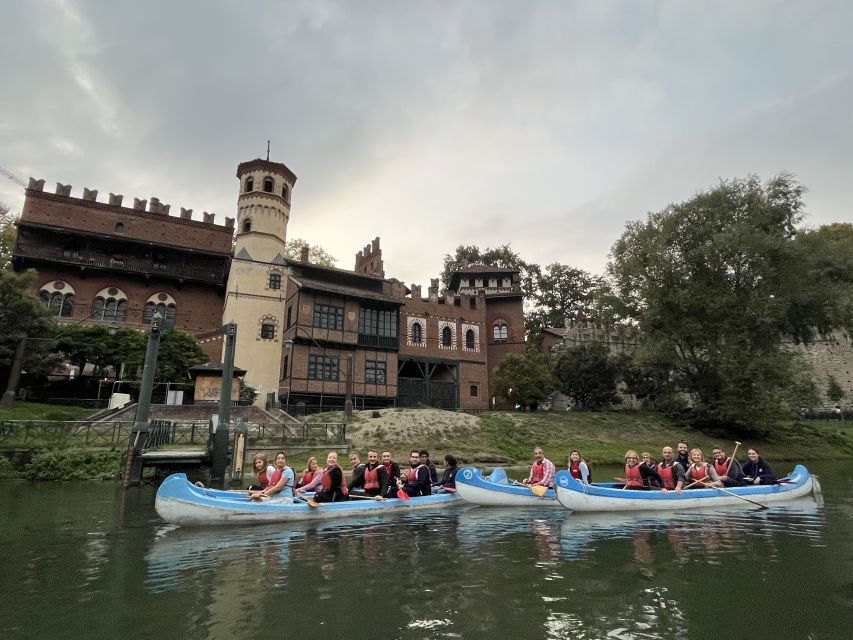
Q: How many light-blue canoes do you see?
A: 3